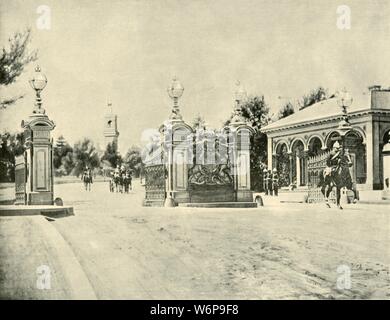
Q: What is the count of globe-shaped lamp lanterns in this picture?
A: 4